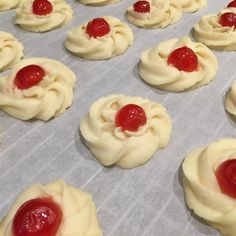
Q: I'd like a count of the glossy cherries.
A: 10